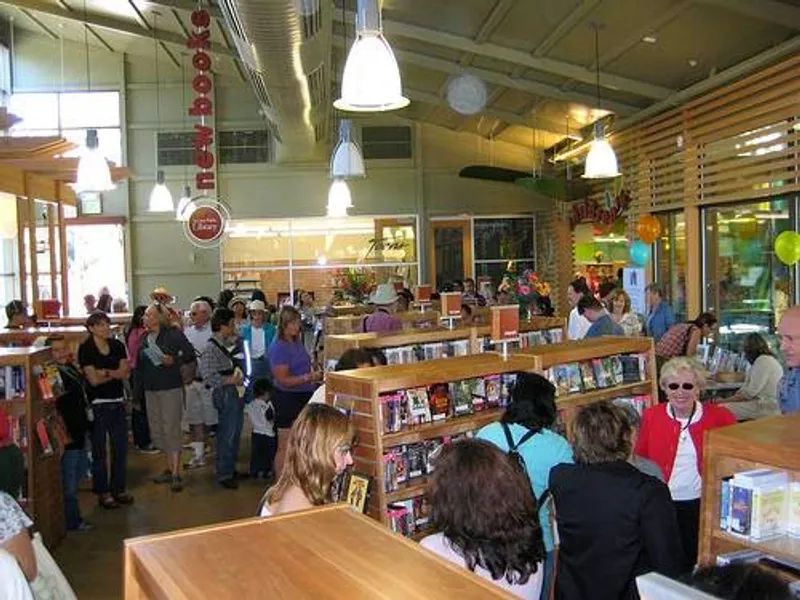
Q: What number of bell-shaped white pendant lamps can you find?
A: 7